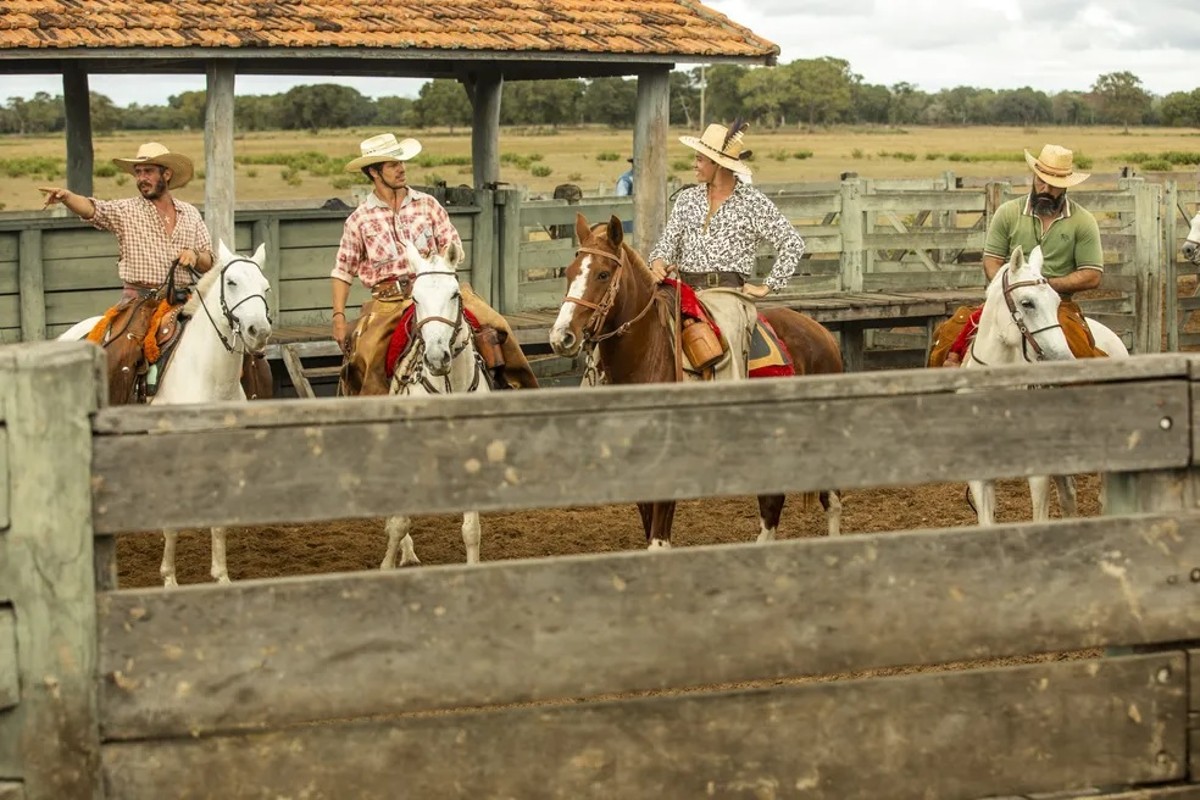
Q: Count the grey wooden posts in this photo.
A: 4